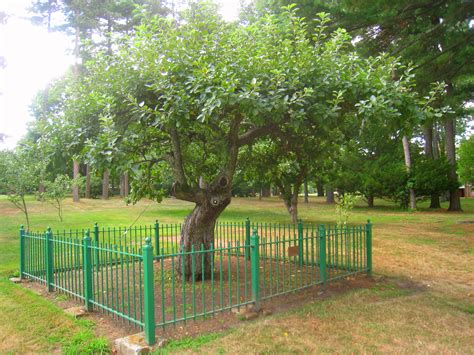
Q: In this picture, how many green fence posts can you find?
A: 11